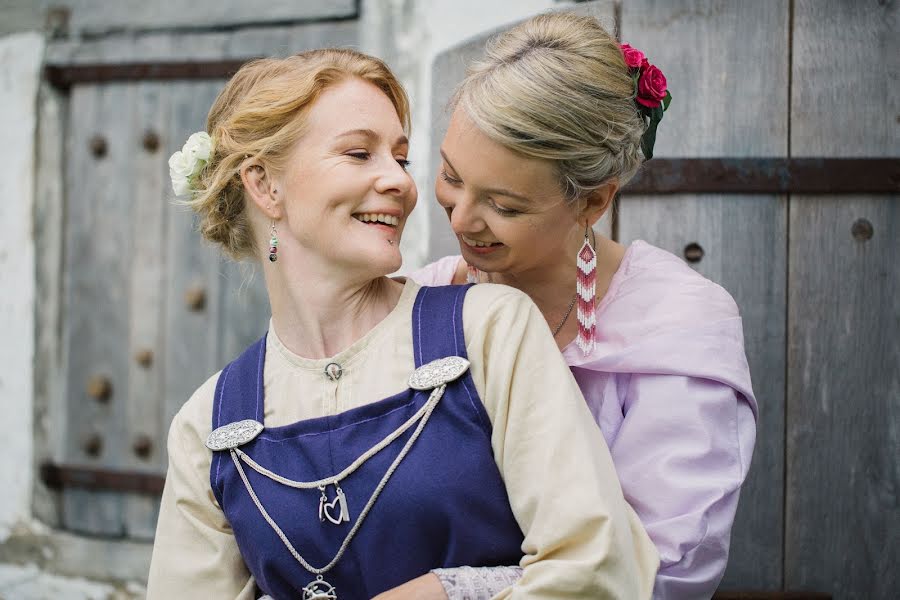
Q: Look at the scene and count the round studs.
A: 9